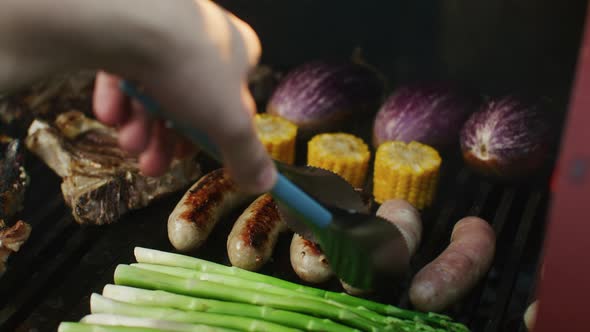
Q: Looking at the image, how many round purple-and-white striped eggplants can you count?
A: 3